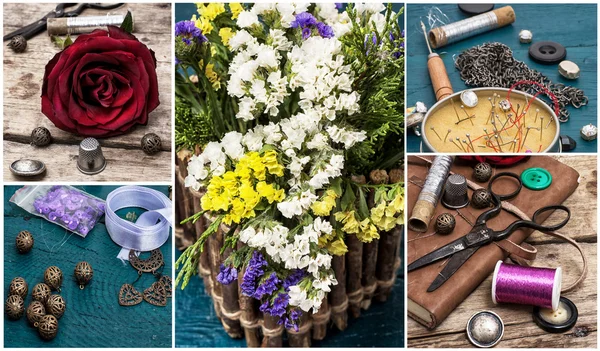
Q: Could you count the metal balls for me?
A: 15